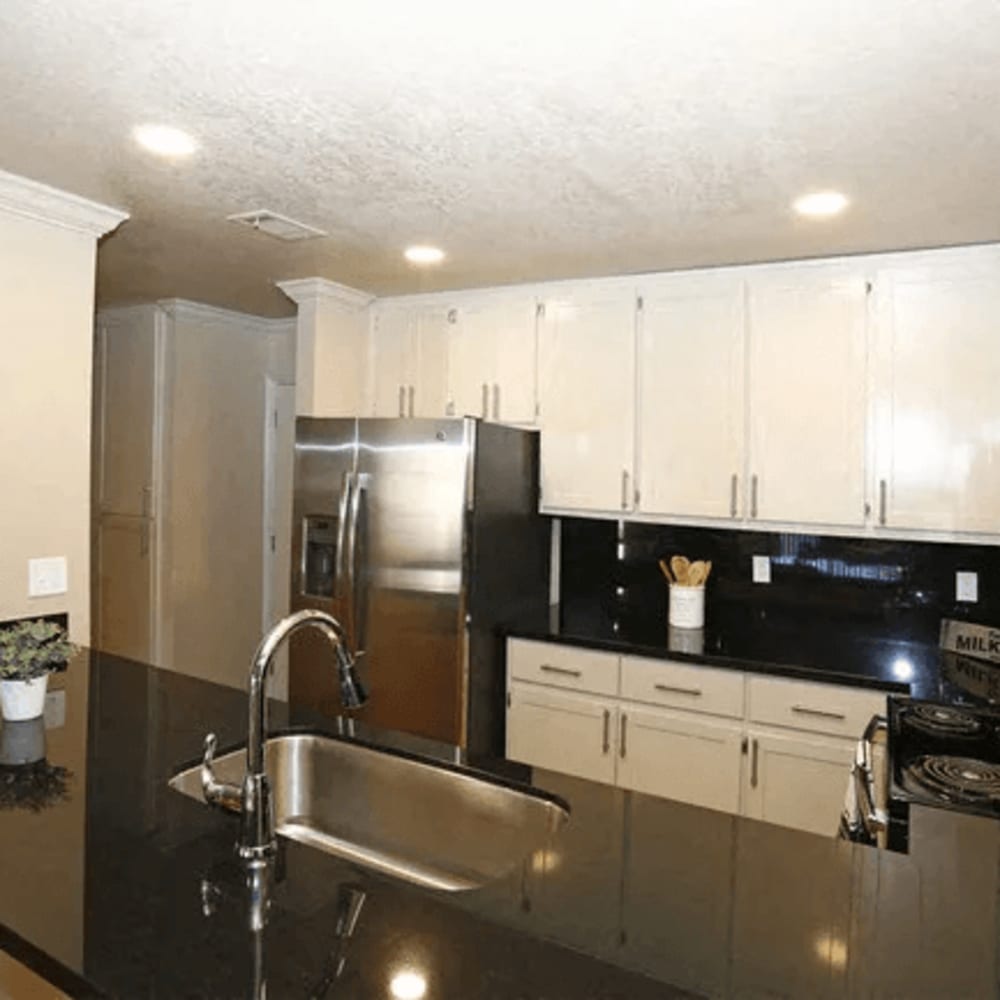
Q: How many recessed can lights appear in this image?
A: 3